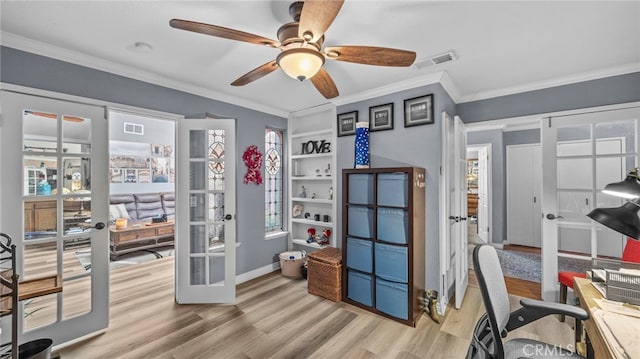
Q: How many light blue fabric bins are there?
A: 8